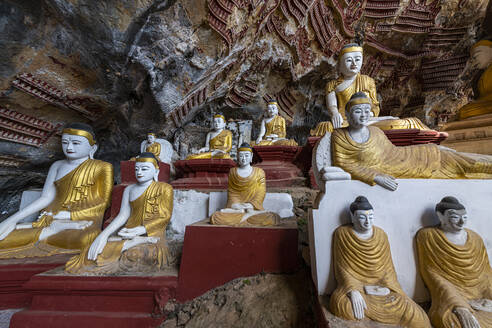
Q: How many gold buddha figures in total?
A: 11